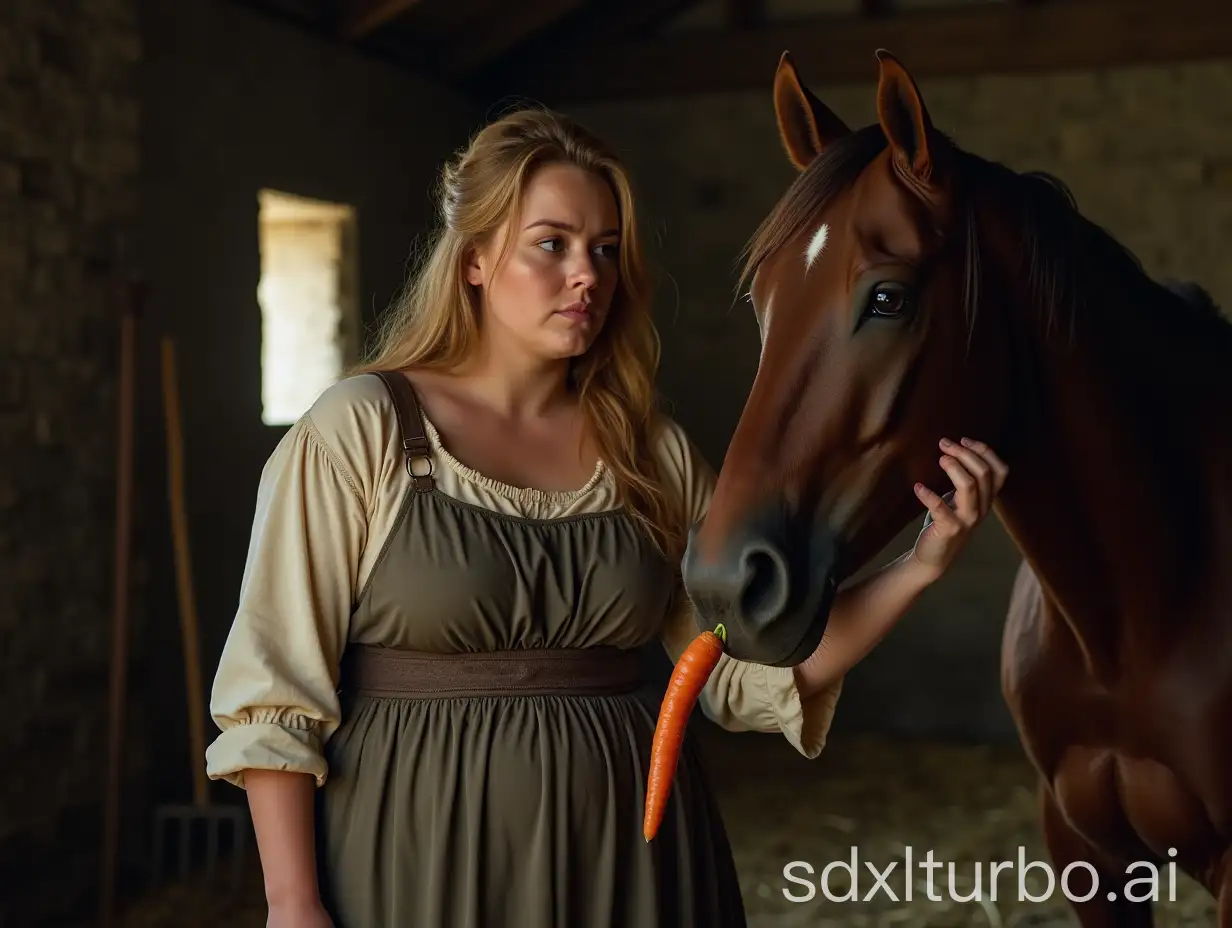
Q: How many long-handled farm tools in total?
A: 2